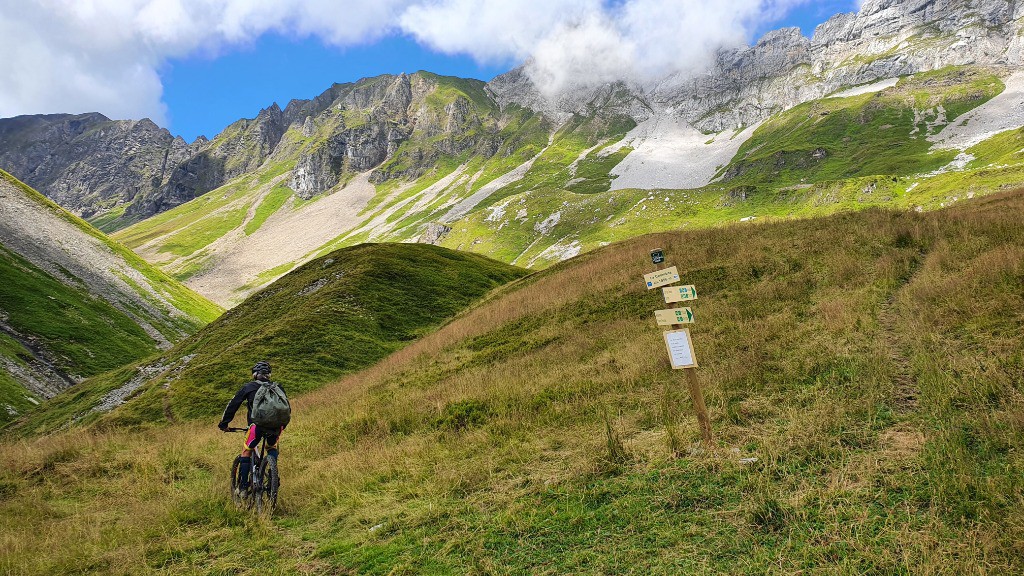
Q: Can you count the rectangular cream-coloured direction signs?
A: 3